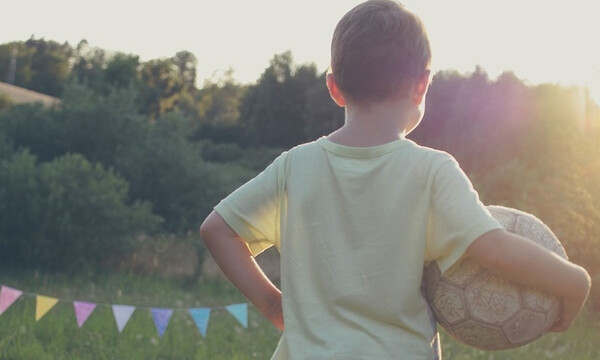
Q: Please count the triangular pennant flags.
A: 7